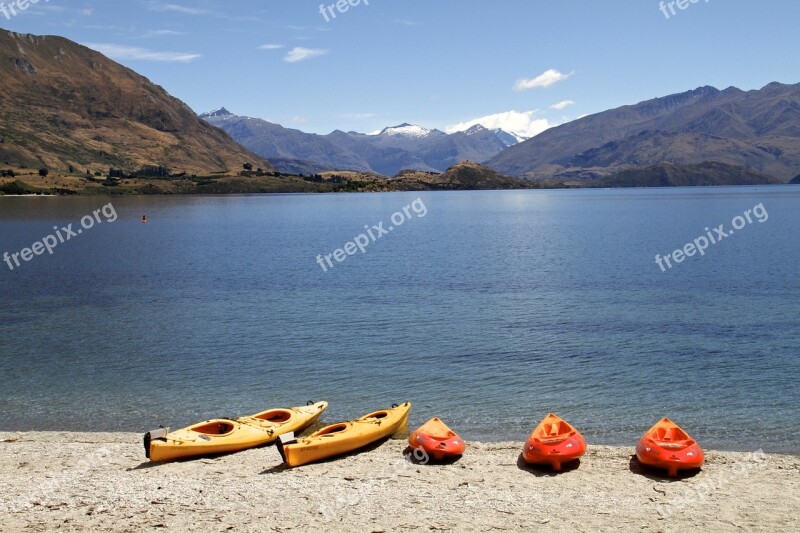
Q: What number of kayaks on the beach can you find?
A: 5